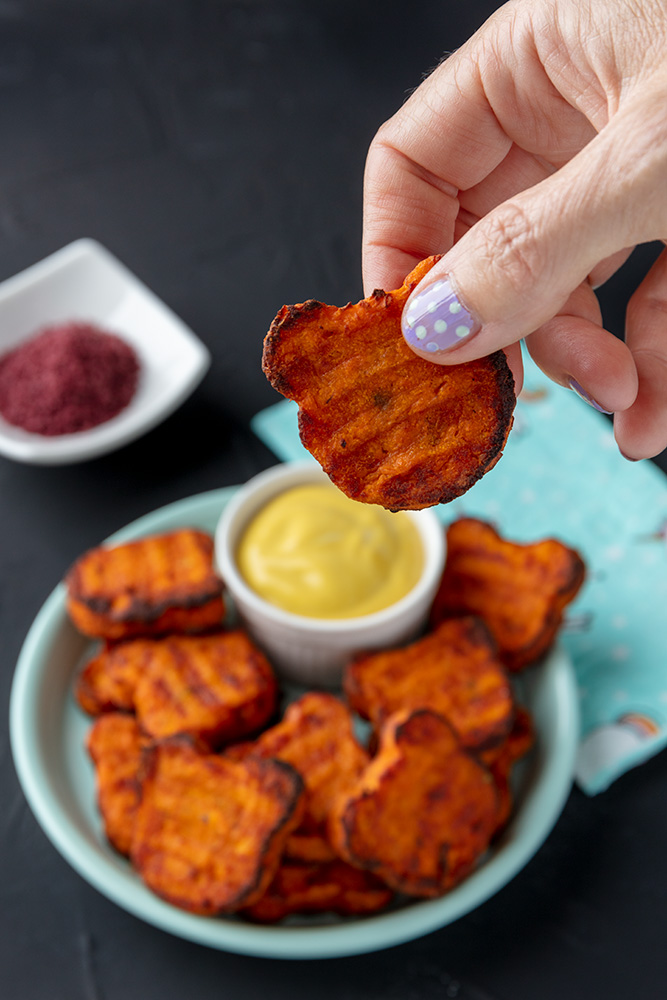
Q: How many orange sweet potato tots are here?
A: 11